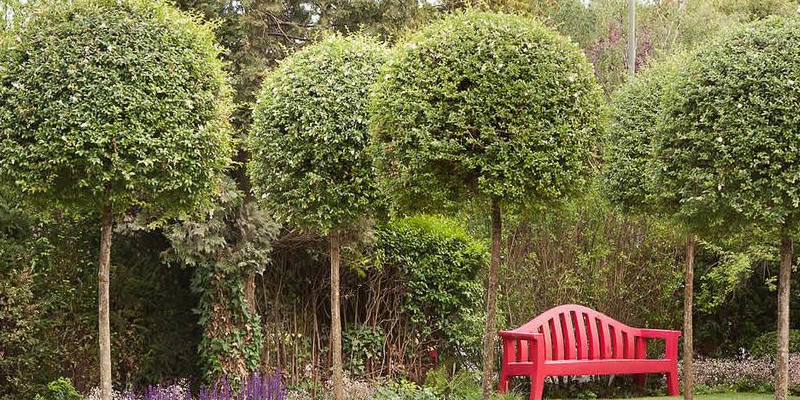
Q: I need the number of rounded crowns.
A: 5